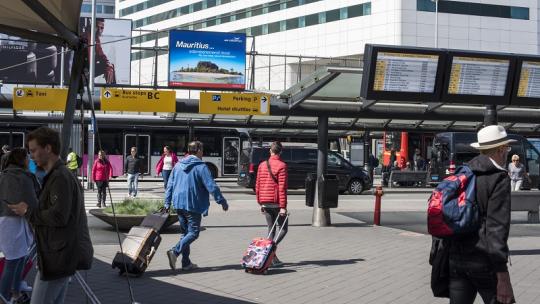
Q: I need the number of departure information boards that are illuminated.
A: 3